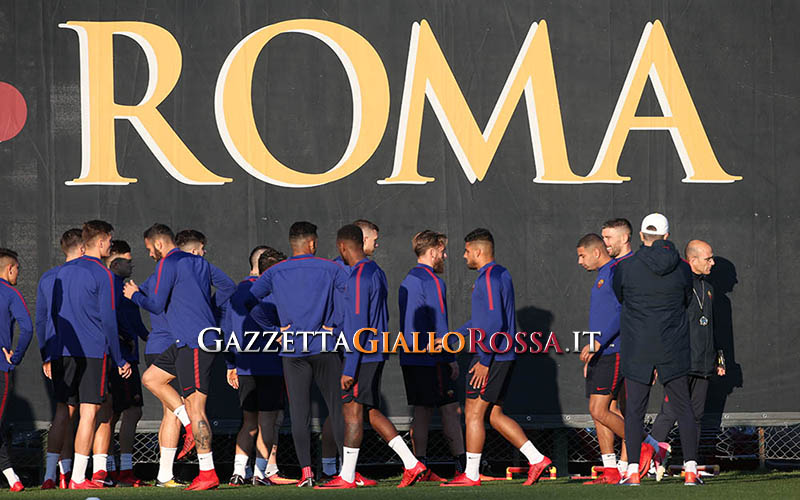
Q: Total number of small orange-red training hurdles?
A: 3